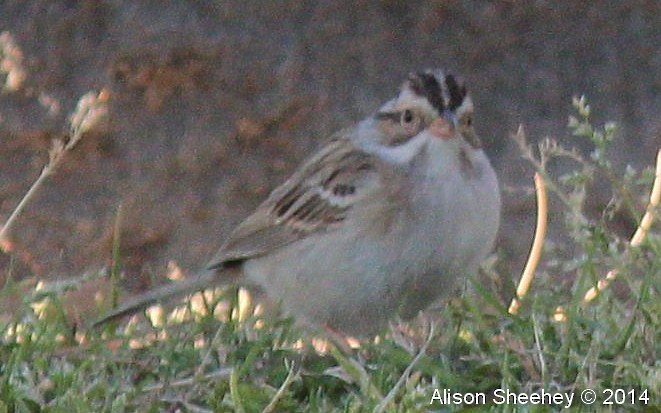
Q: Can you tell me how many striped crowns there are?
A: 1